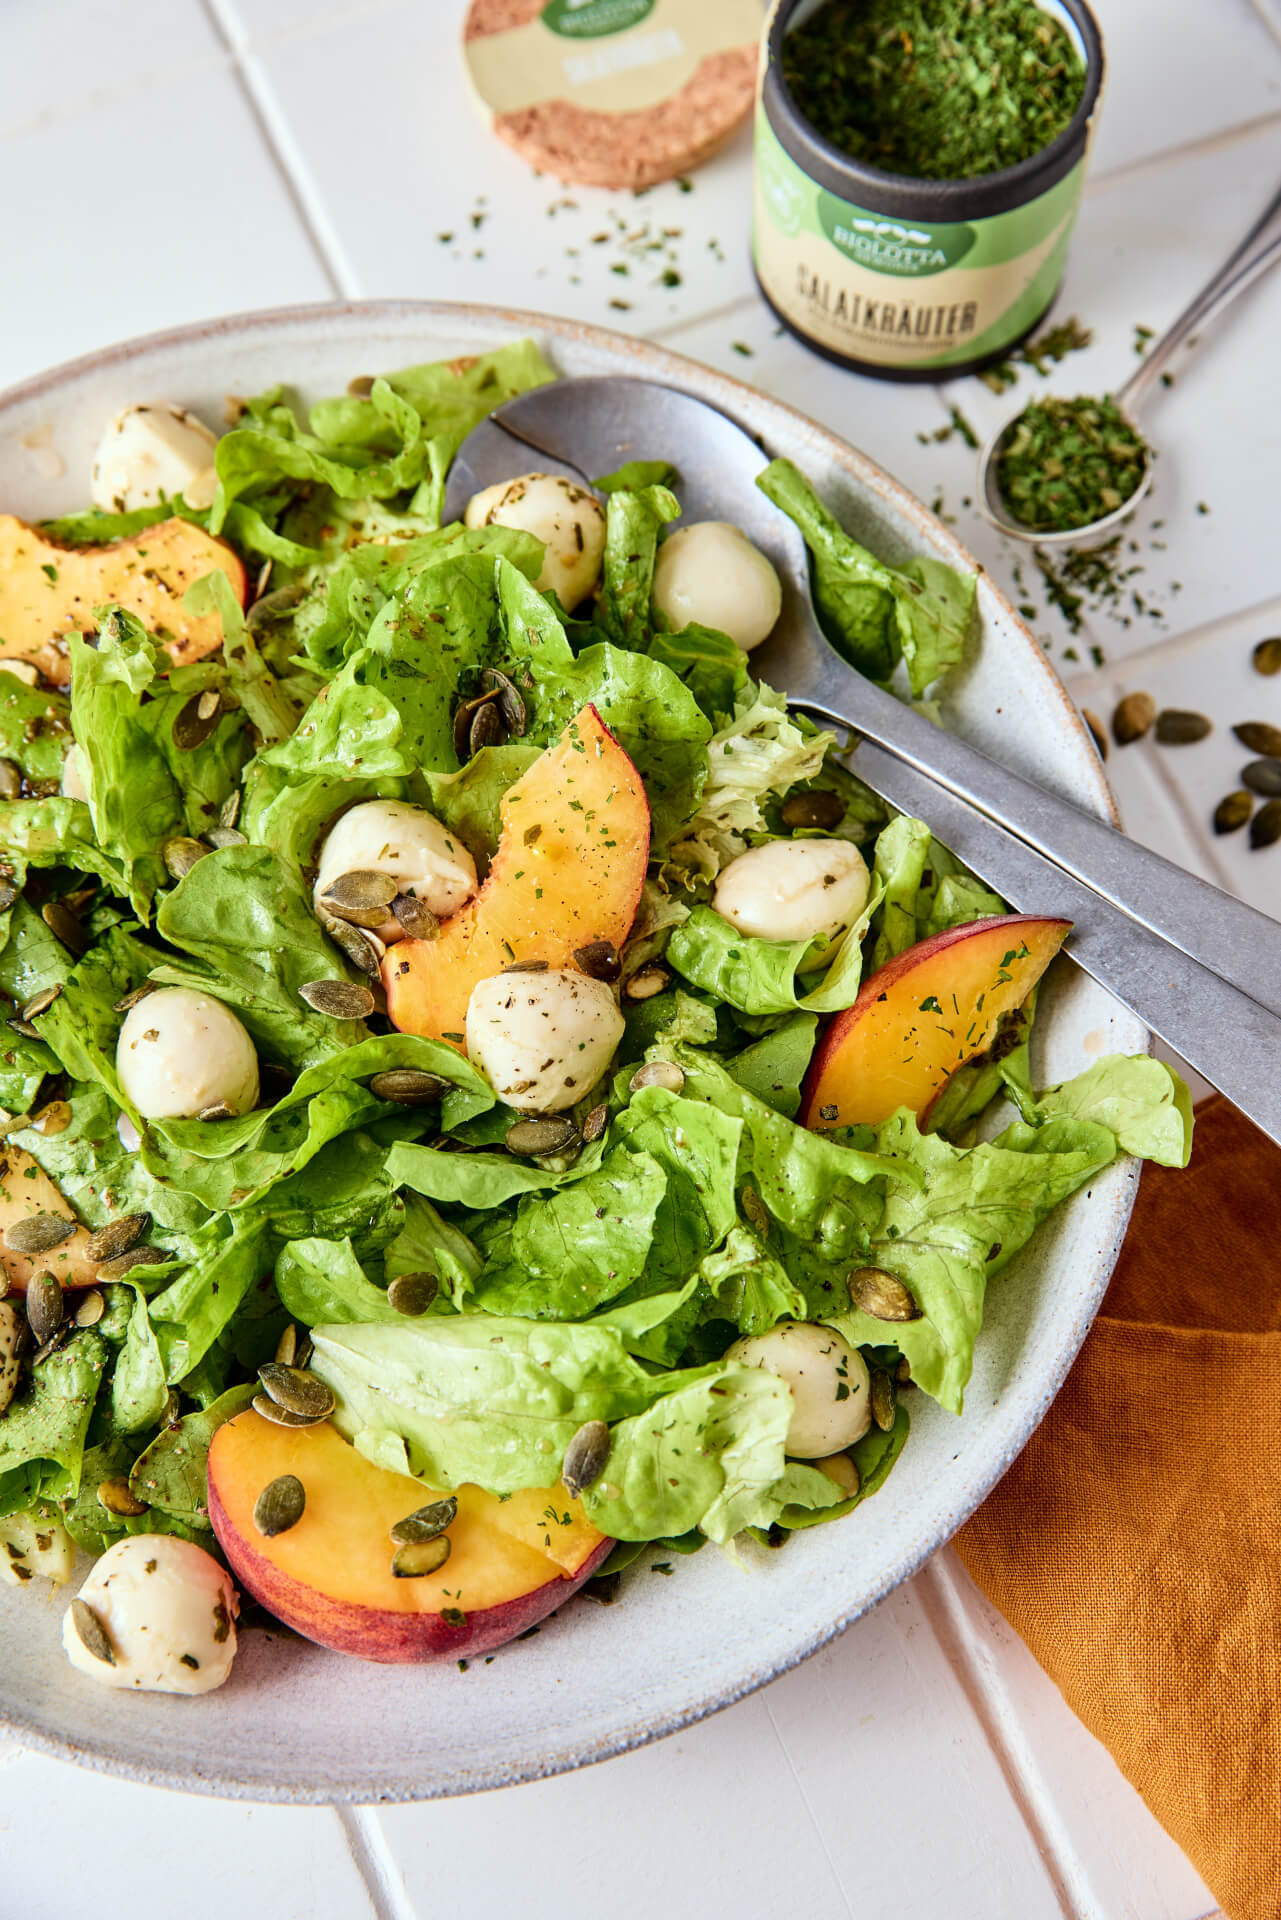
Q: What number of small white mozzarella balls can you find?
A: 9